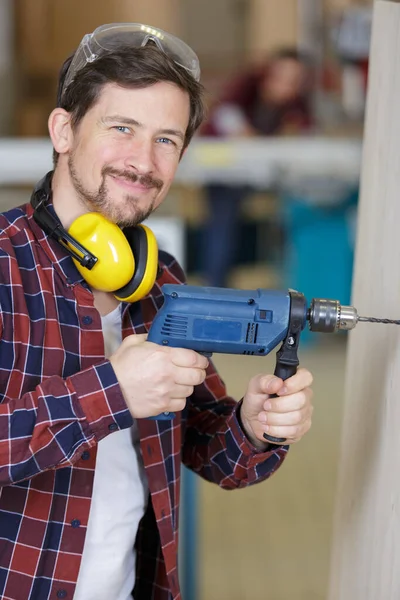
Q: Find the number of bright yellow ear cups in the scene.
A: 2